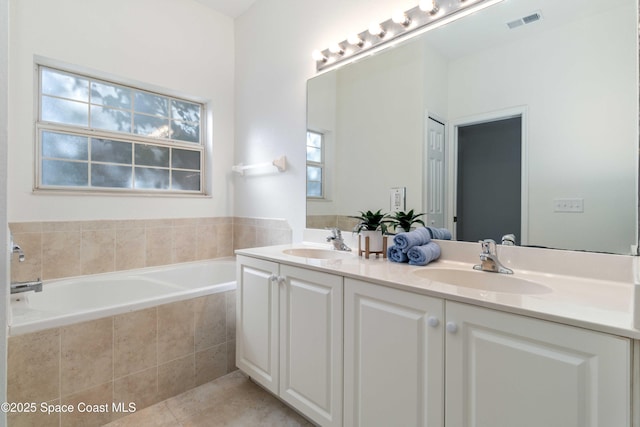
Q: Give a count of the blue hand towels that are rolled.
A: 3